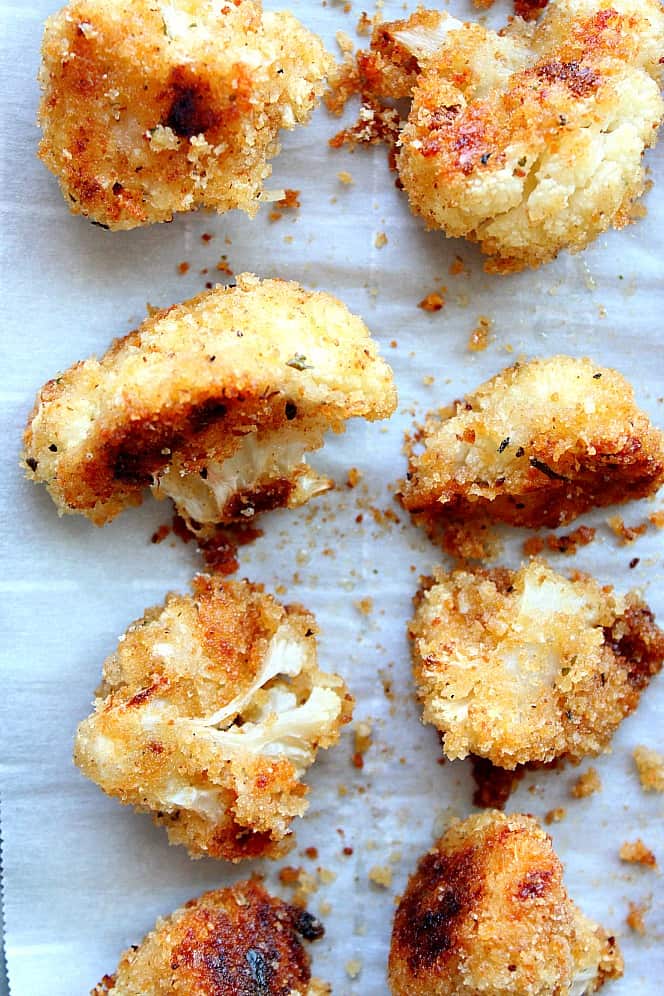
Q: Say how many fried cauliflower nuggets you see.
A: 8